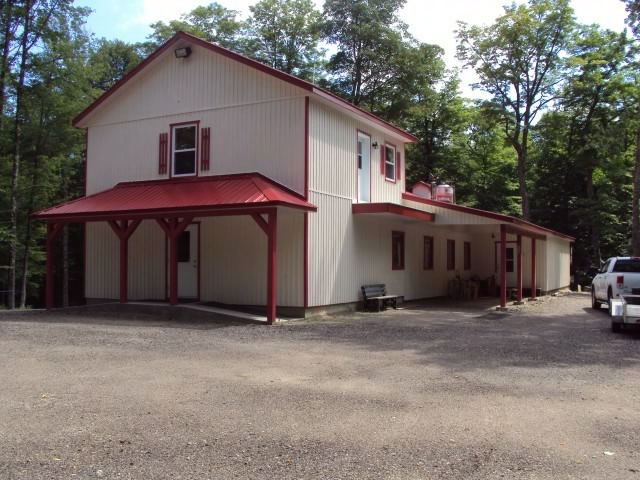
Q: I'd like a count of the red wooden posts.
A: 7